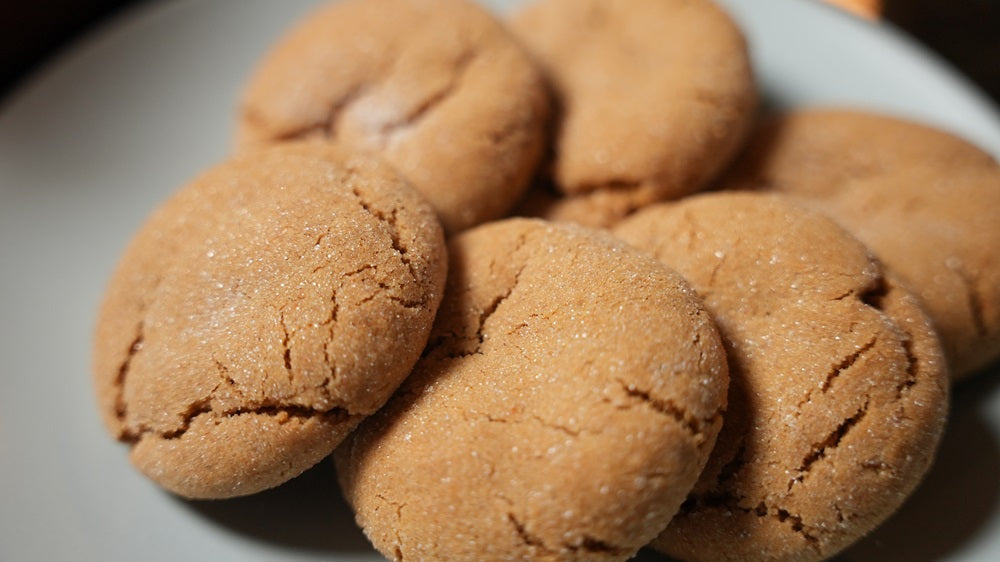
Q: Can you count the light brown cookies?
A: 6